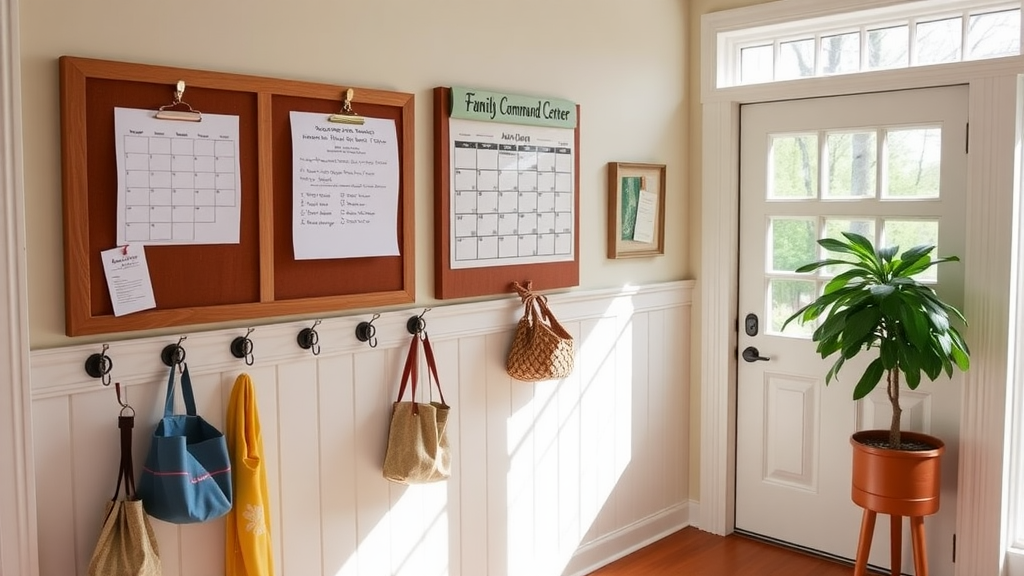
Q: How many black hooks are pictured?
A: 6